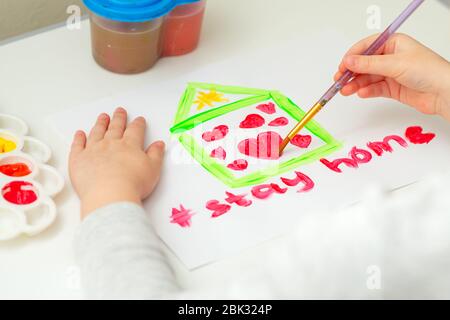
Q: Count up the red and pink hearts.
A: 9